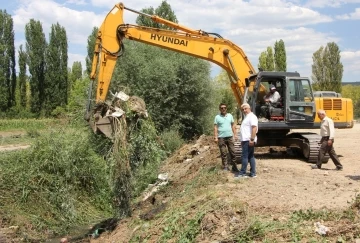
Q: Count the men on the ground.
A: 3